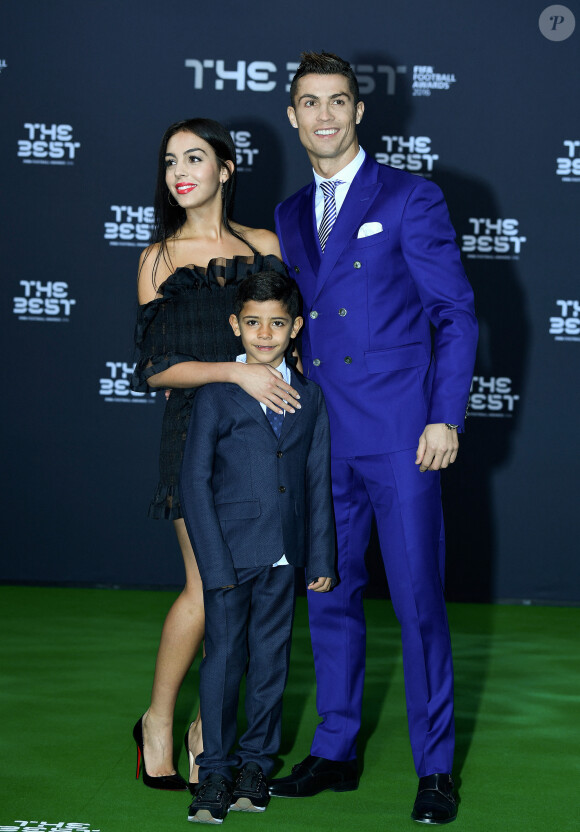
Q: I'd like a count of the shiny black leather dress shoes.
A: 2